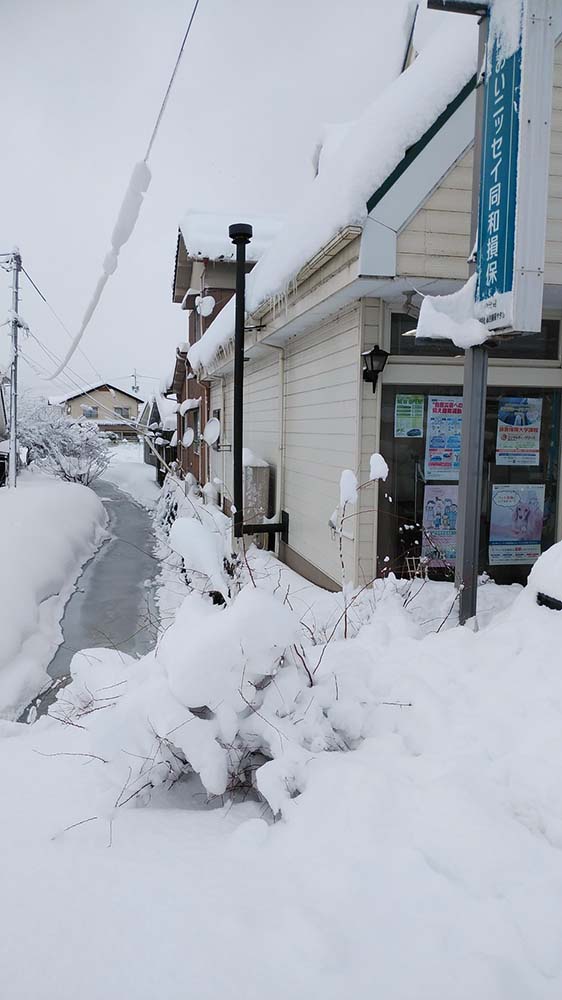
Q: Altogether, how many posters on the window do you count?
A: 5